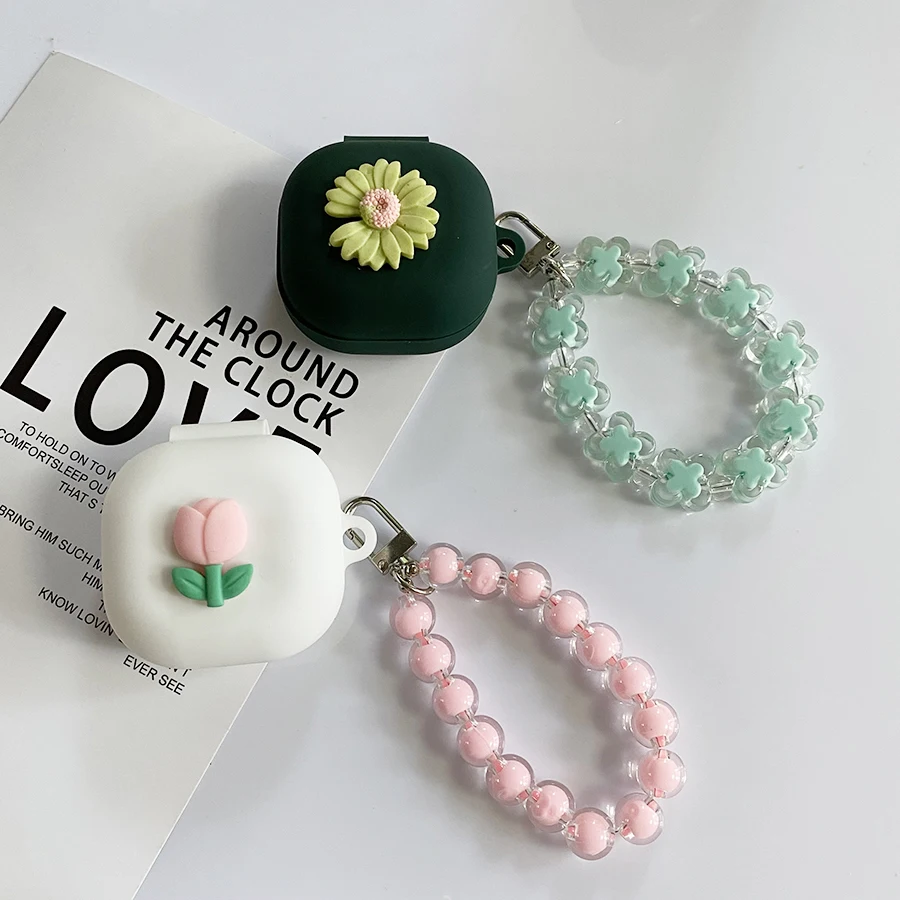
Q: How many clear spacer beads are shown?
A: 11